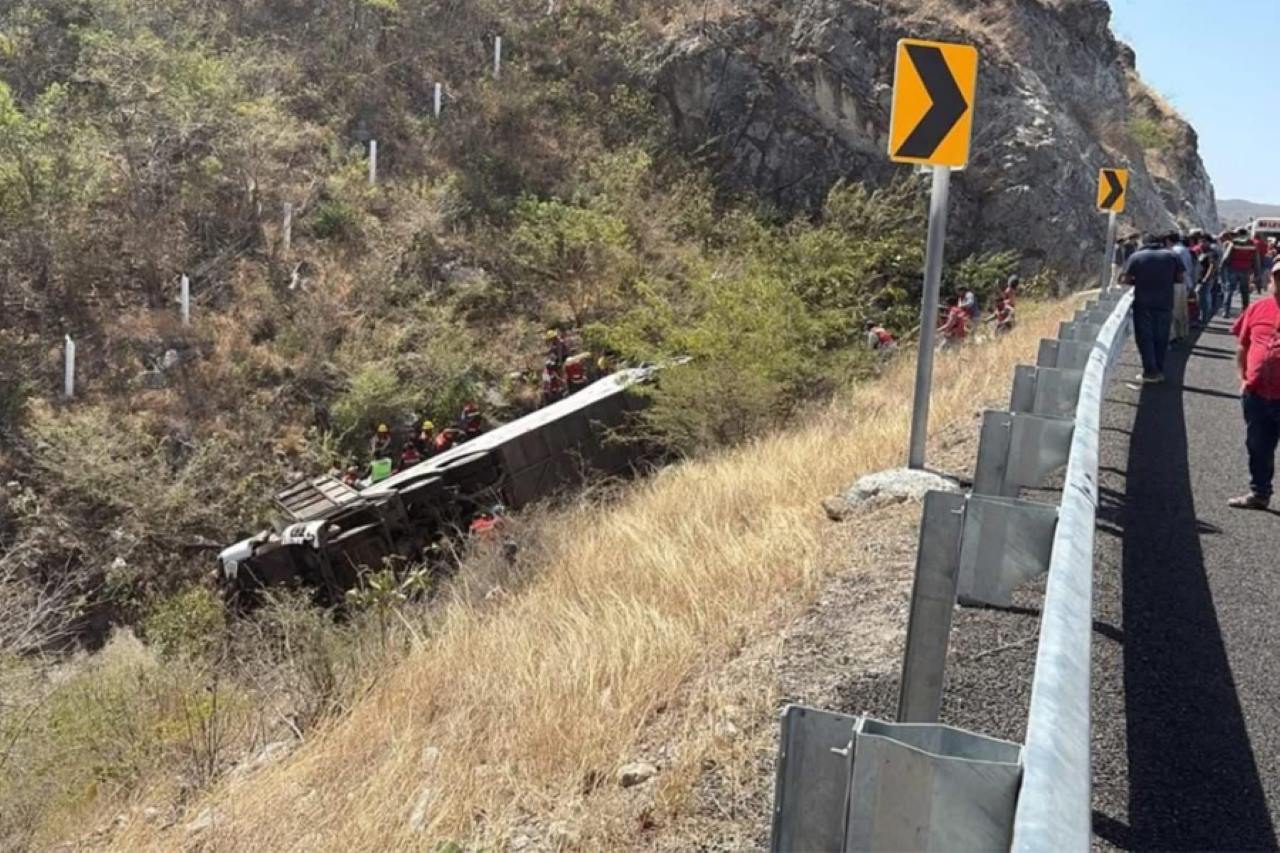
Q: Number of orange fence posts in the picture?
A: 0